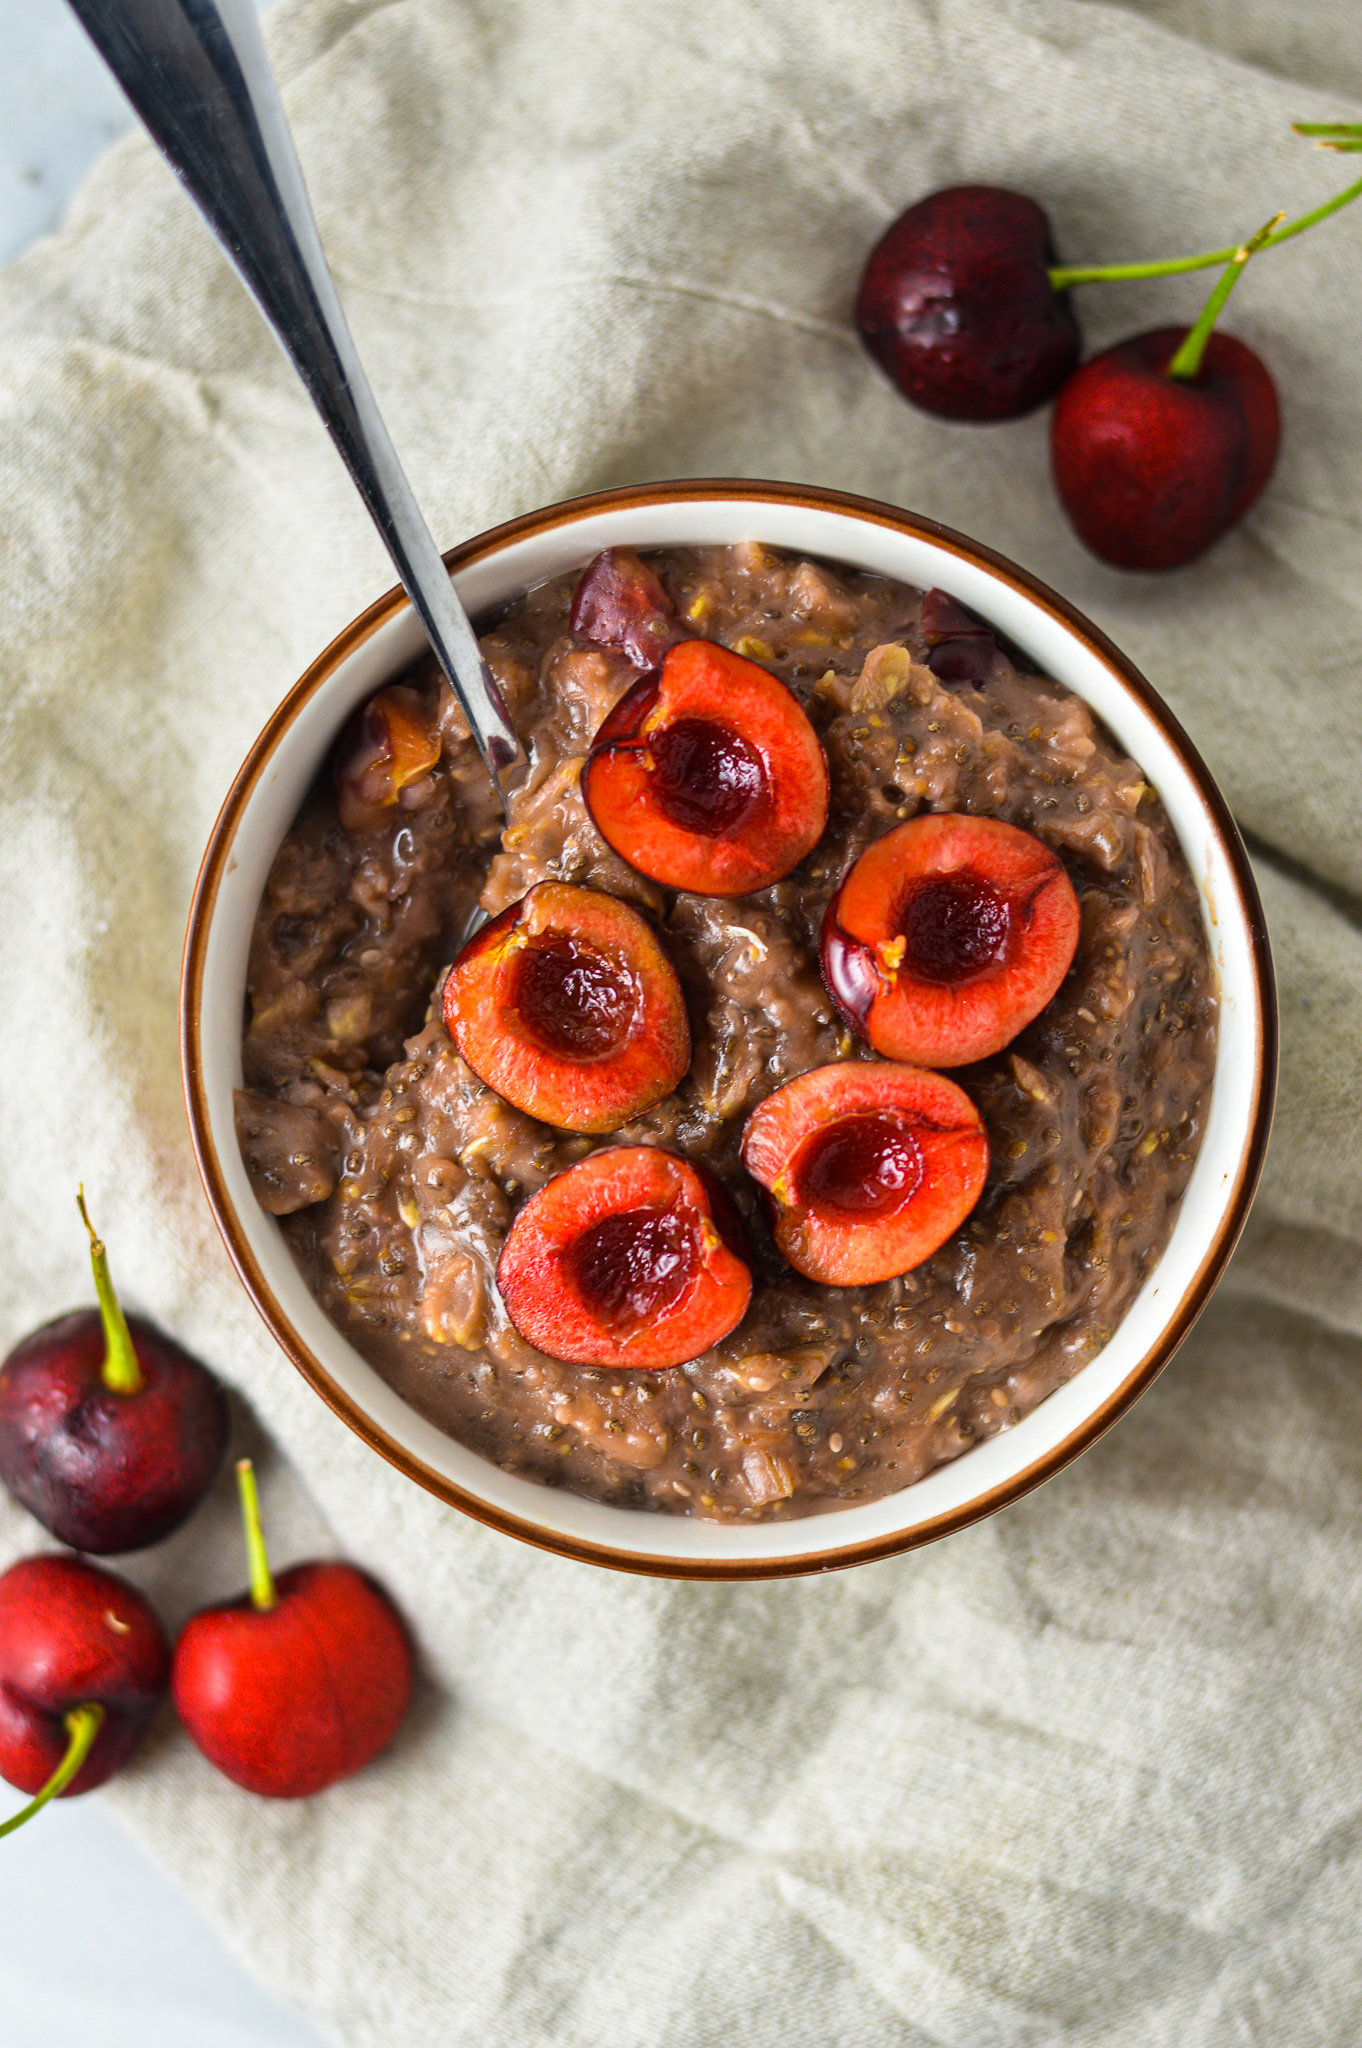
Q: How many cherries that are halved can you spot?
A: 5